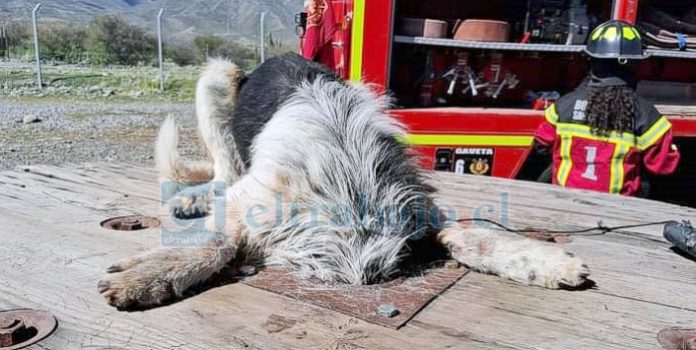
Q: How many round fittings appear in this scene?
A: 4